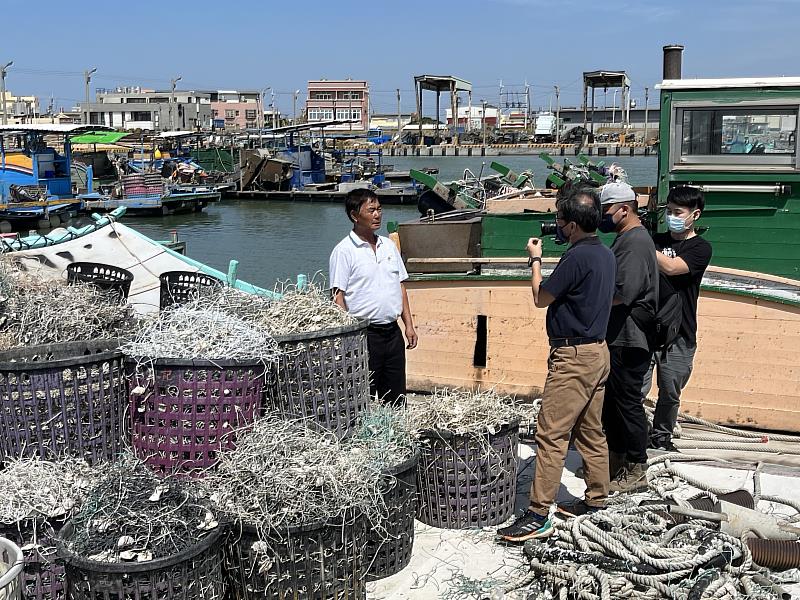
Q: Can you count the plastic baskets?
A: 11